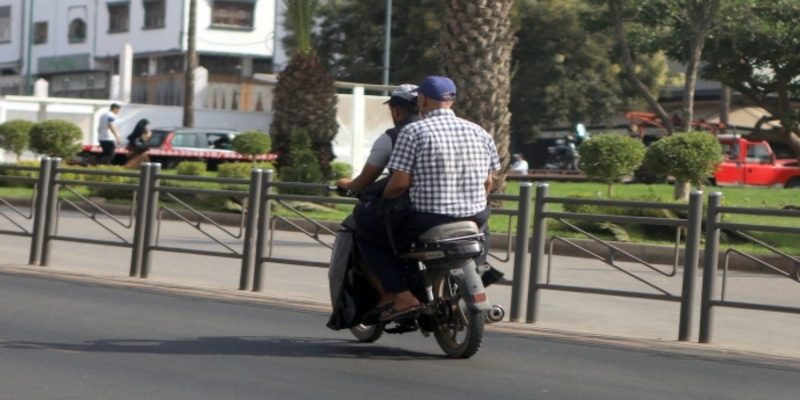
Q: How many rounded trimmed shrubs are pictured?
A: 5